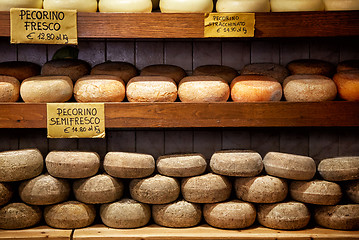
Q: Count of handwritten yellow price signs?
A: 3